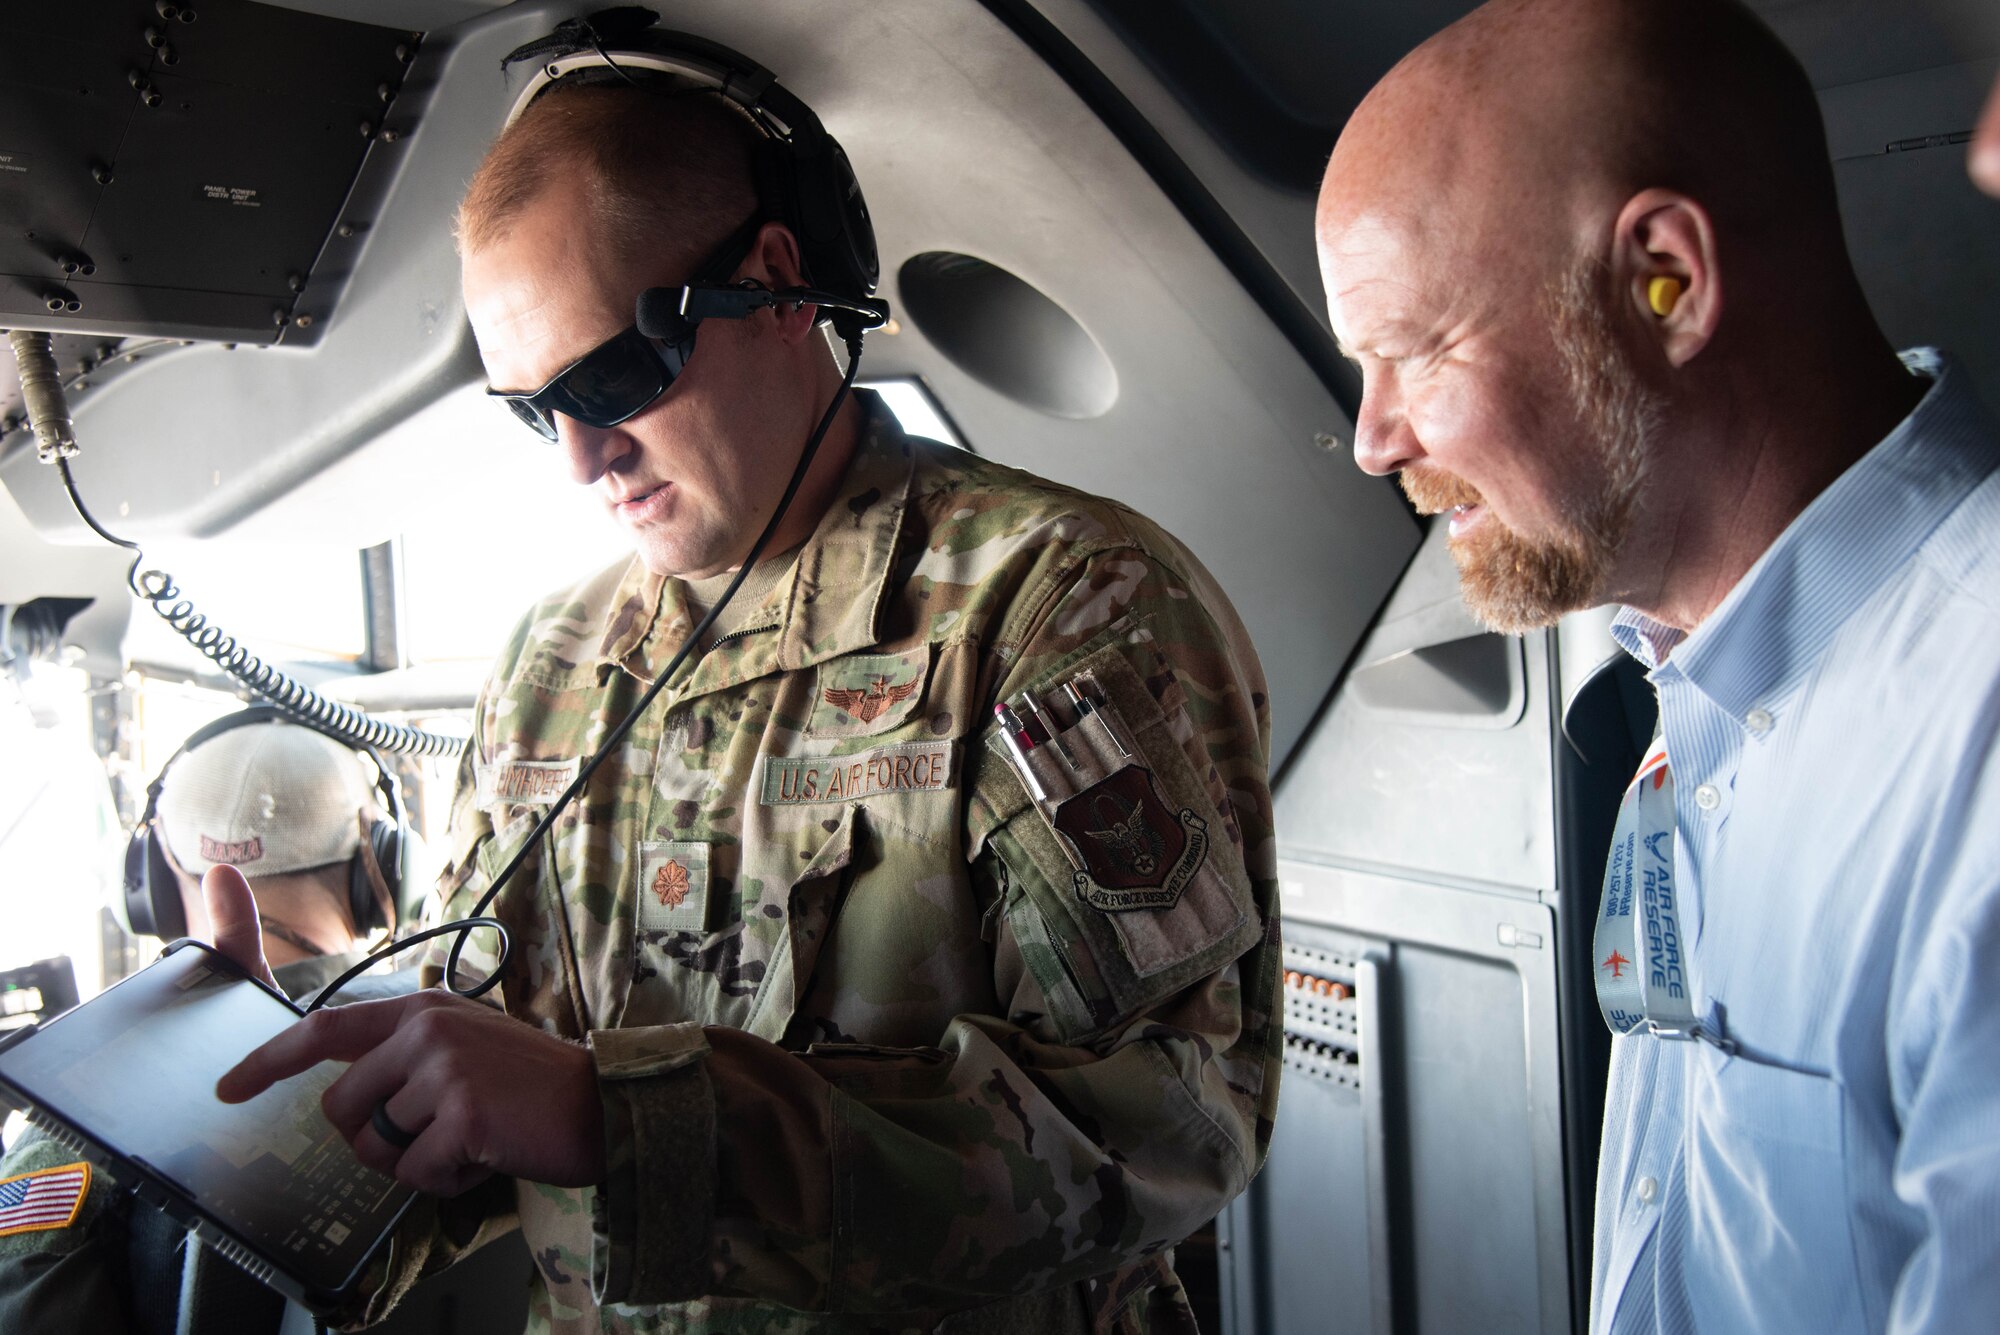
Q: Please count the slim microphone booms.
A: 1